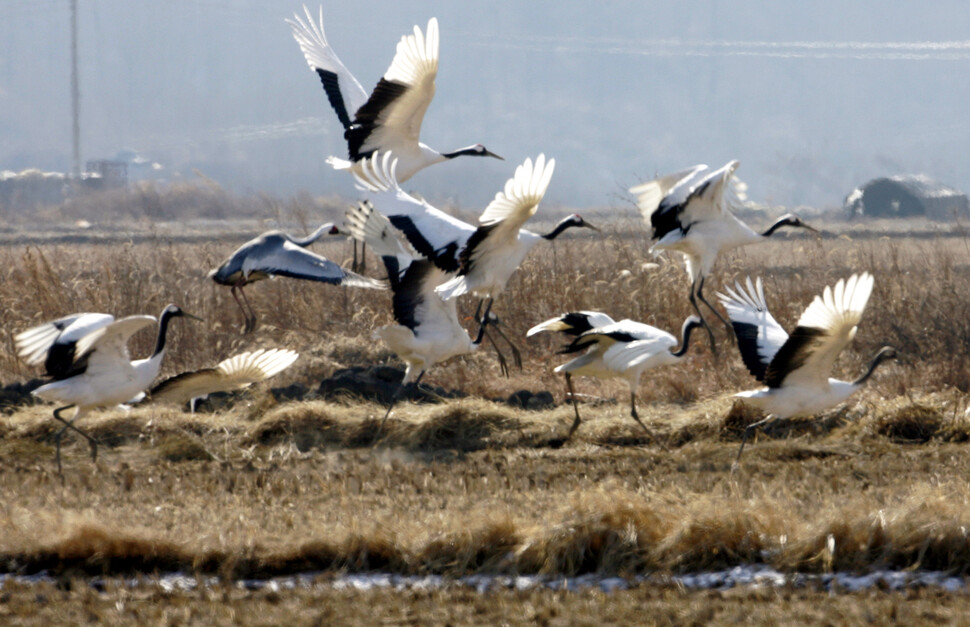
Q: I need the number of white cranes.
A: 8